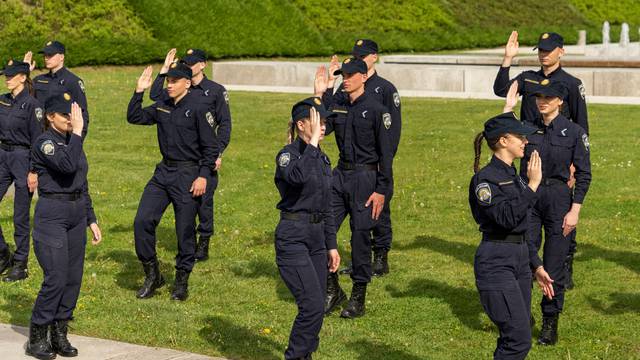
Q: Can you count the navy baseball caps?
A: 11